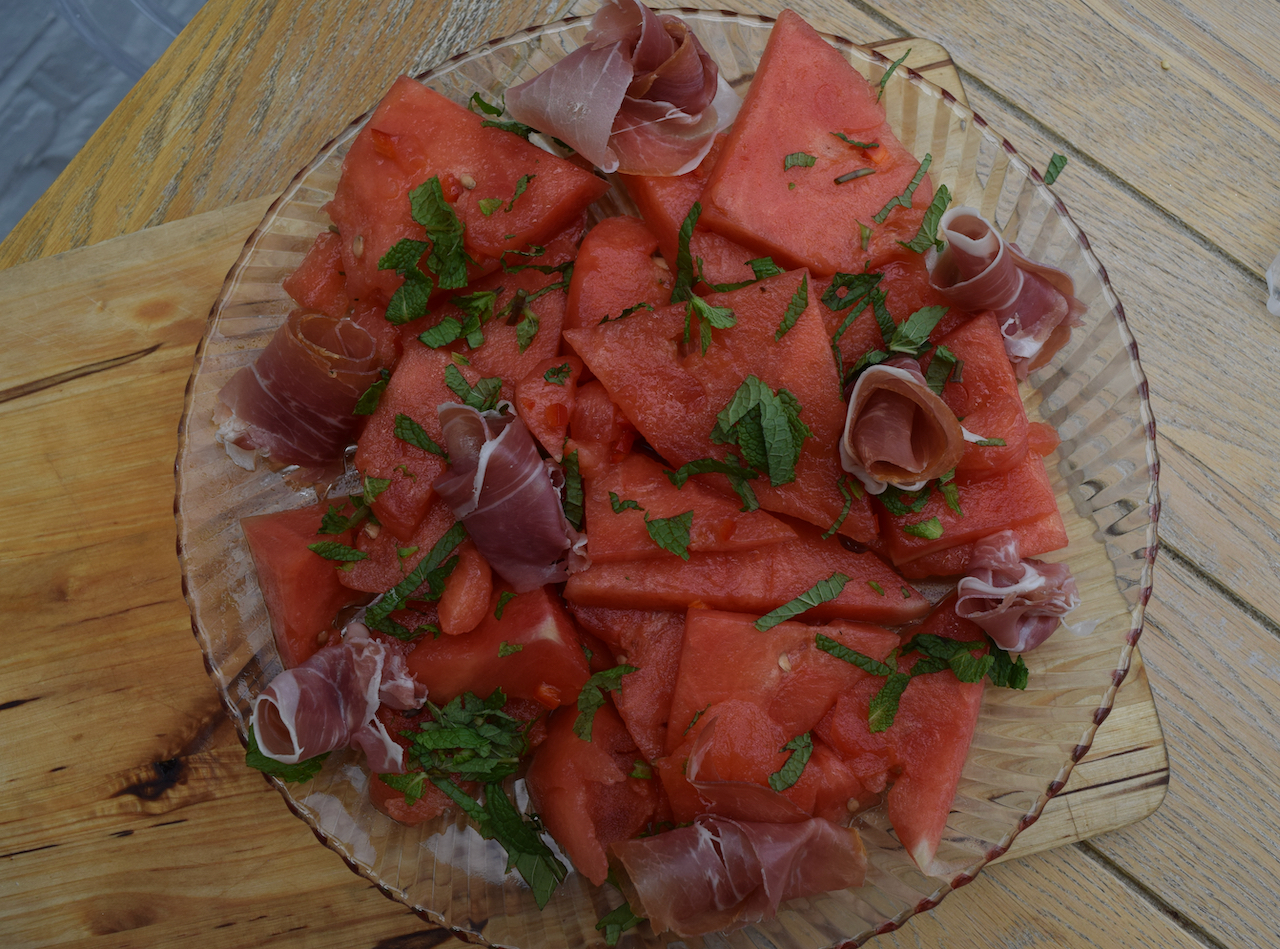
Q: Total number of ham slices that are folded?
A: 8